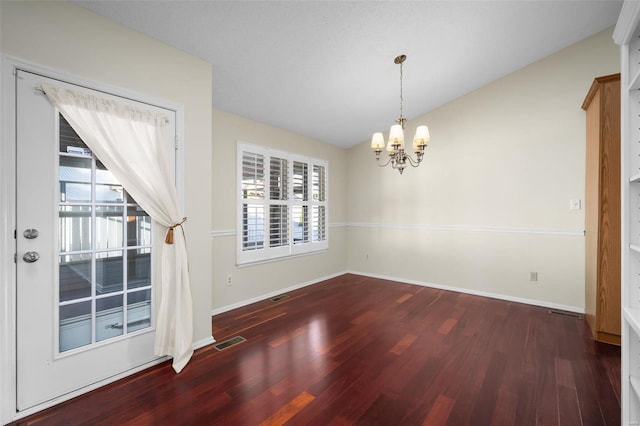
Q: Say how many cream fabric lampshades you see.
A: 5